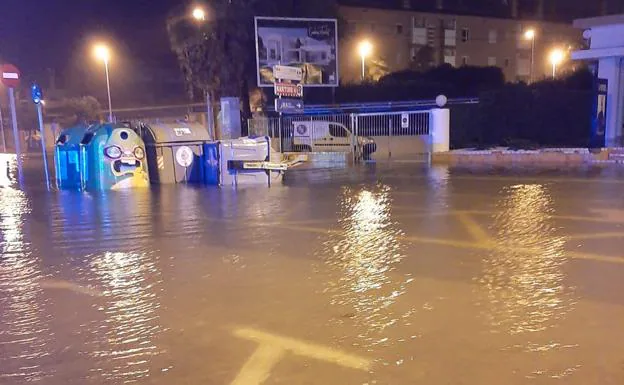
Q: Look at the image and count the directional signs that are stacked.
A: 3